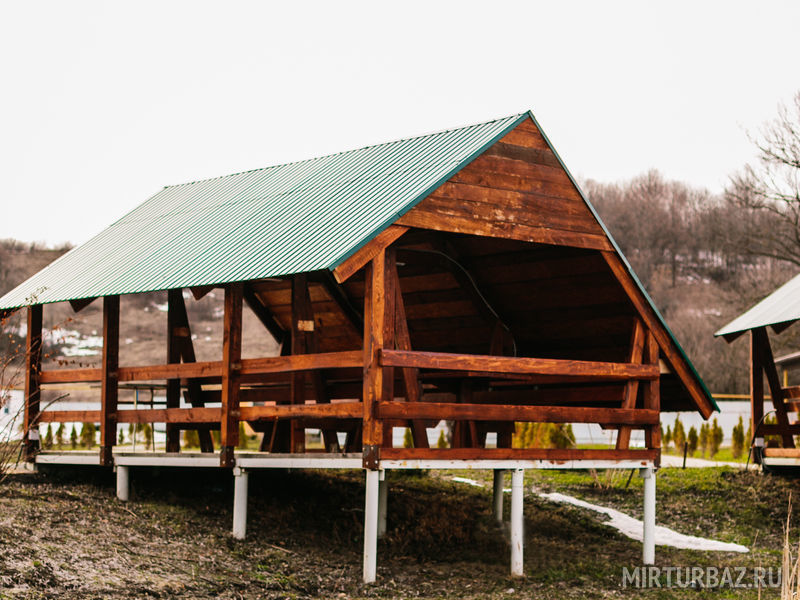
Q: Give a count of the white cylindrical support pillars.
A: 7